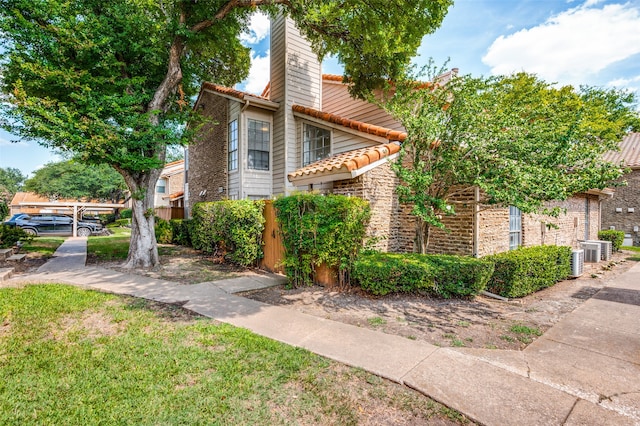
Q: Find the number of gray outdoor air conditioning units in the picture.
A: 3